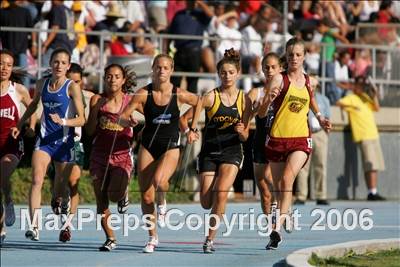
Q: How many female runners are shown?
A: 8